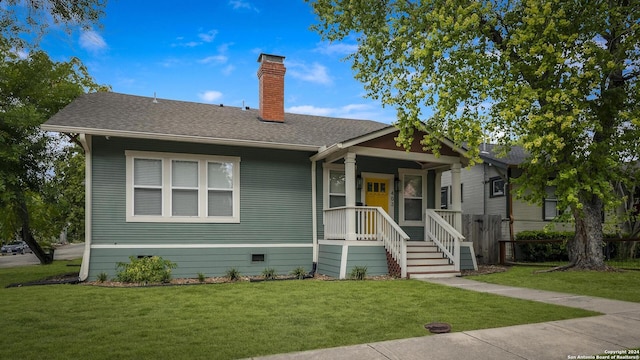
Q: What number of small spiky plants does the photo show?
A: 6